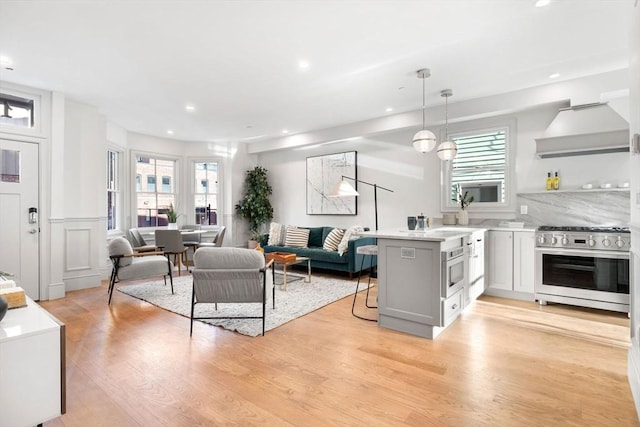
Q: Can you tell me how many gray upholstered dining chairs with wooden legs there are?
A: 4